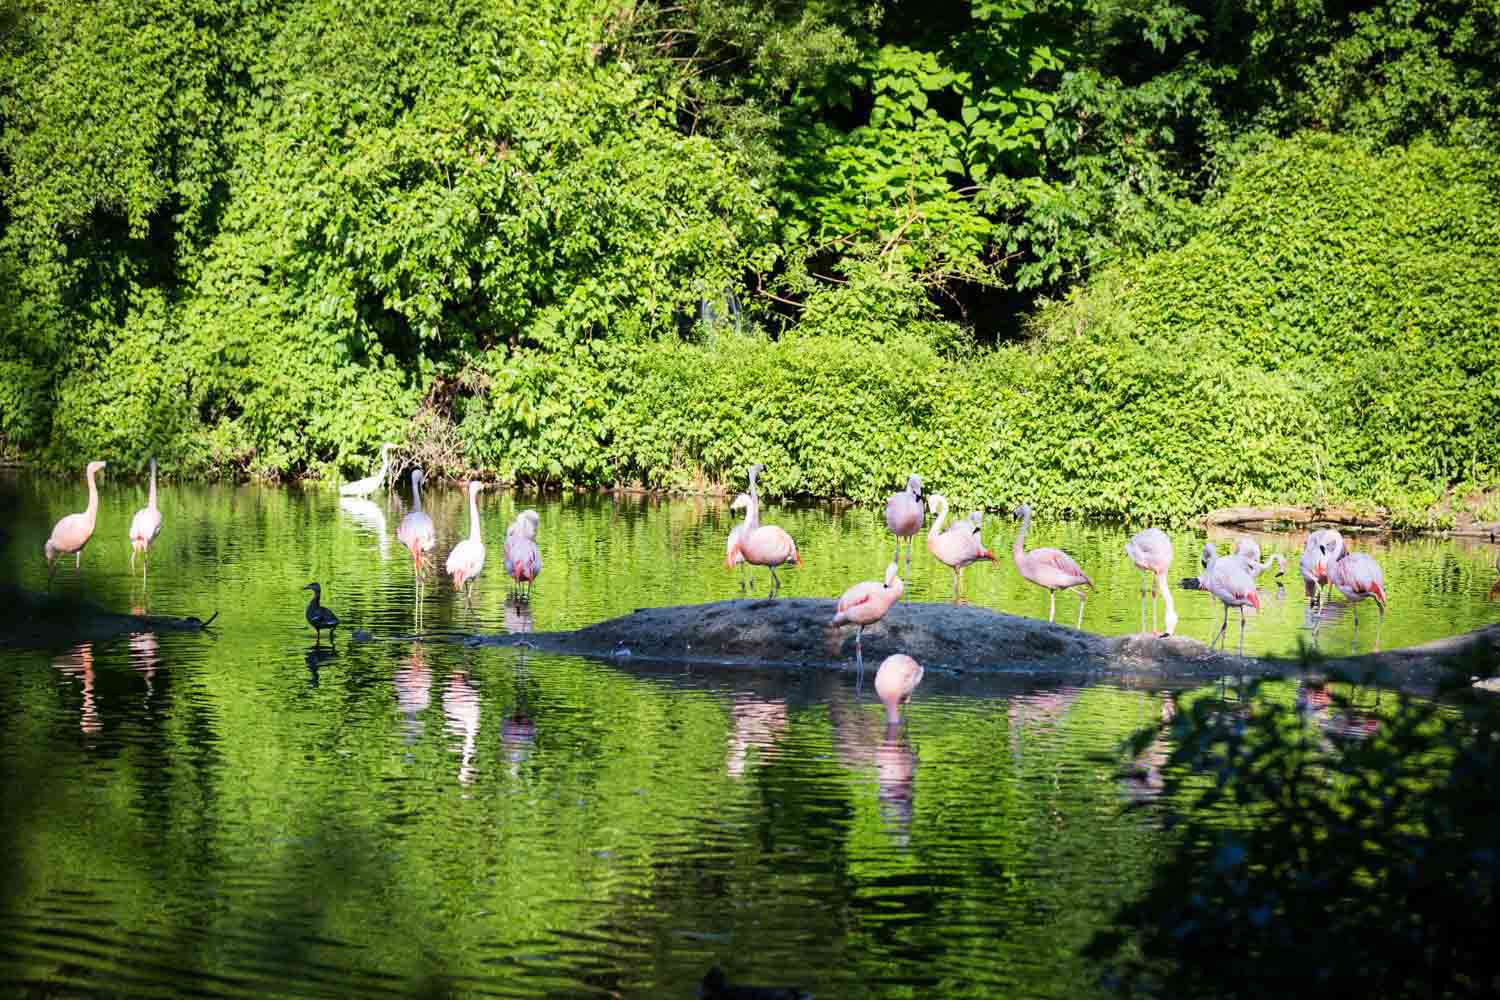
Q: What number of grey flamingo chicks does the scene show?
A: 0